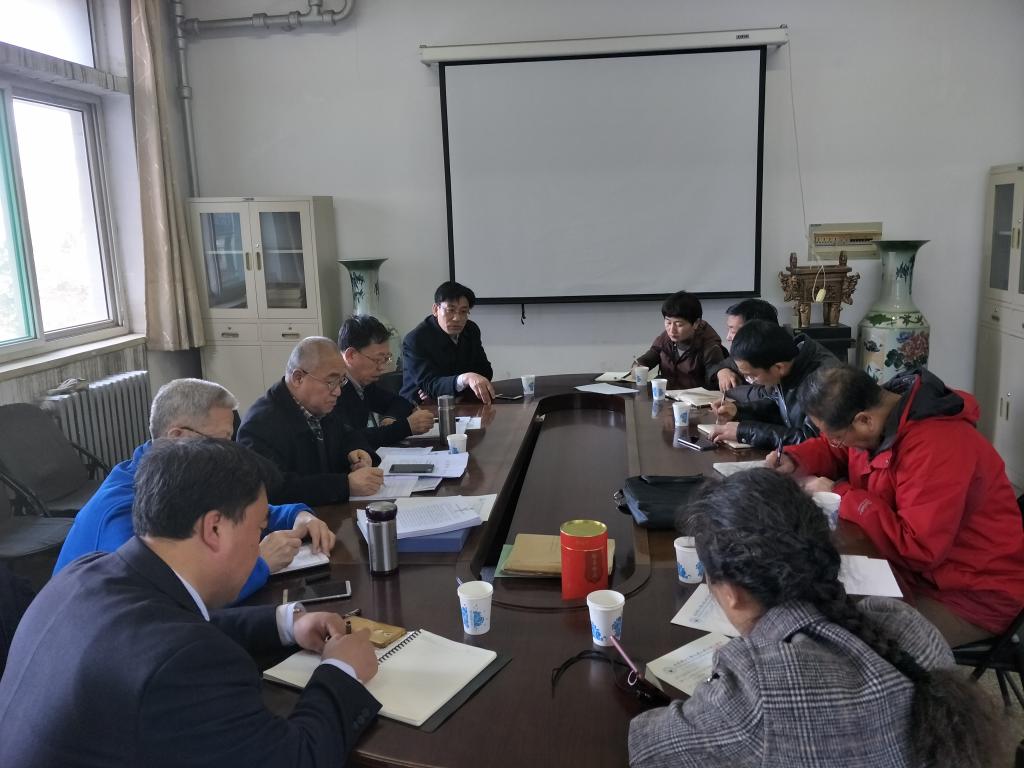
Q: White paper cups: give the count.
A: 9